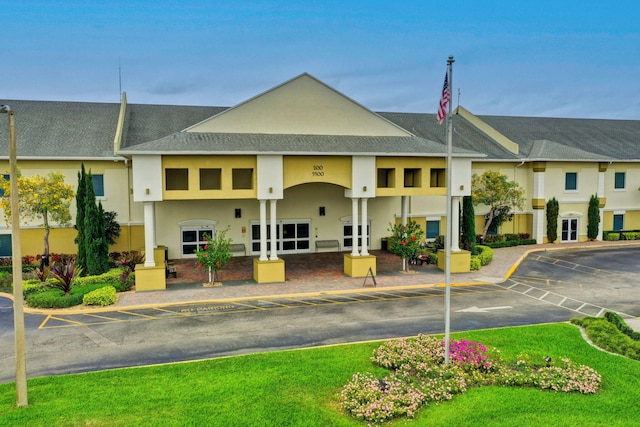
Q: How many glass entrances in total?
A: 4